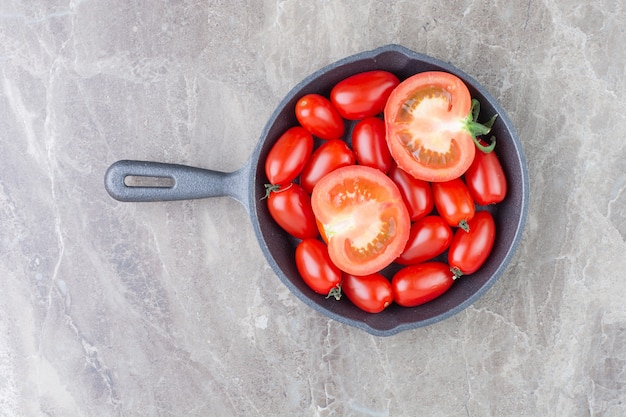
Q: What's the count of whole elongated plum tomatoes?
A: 14